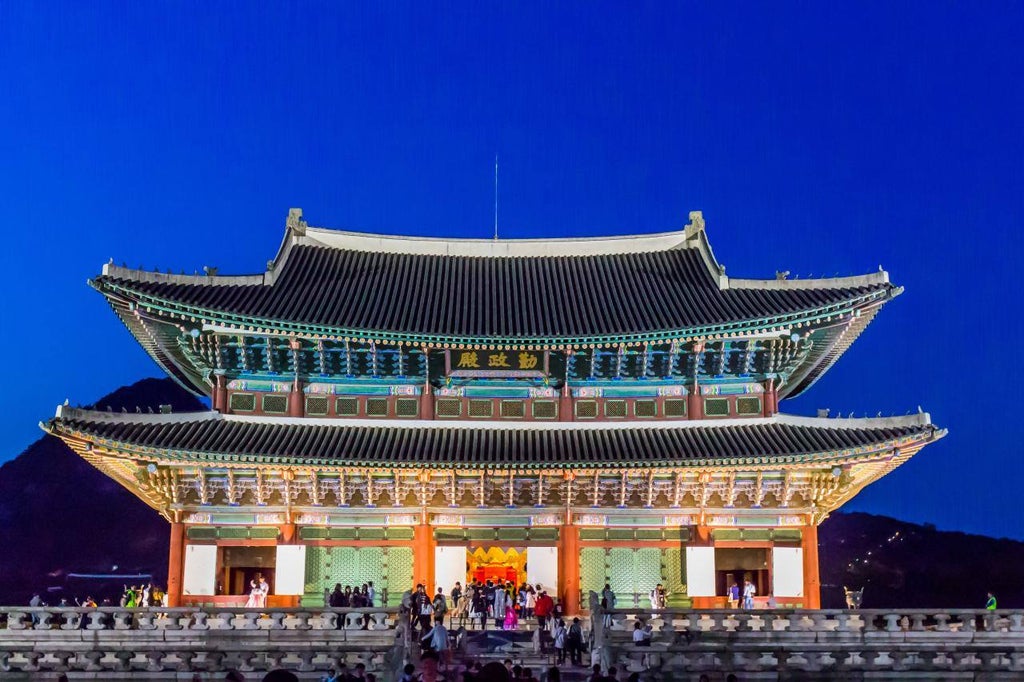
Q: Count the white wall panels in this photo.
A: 6